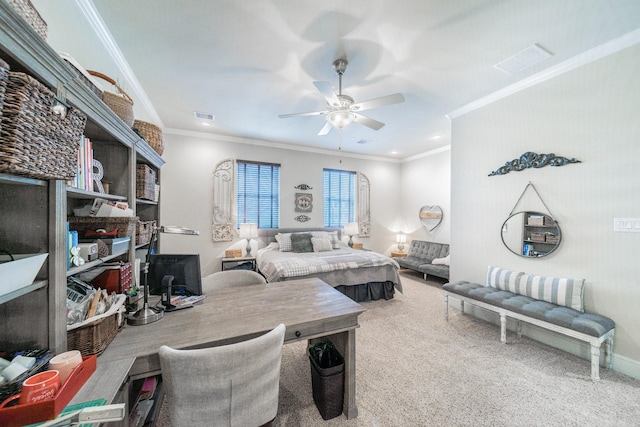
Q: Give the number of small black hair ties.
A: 0